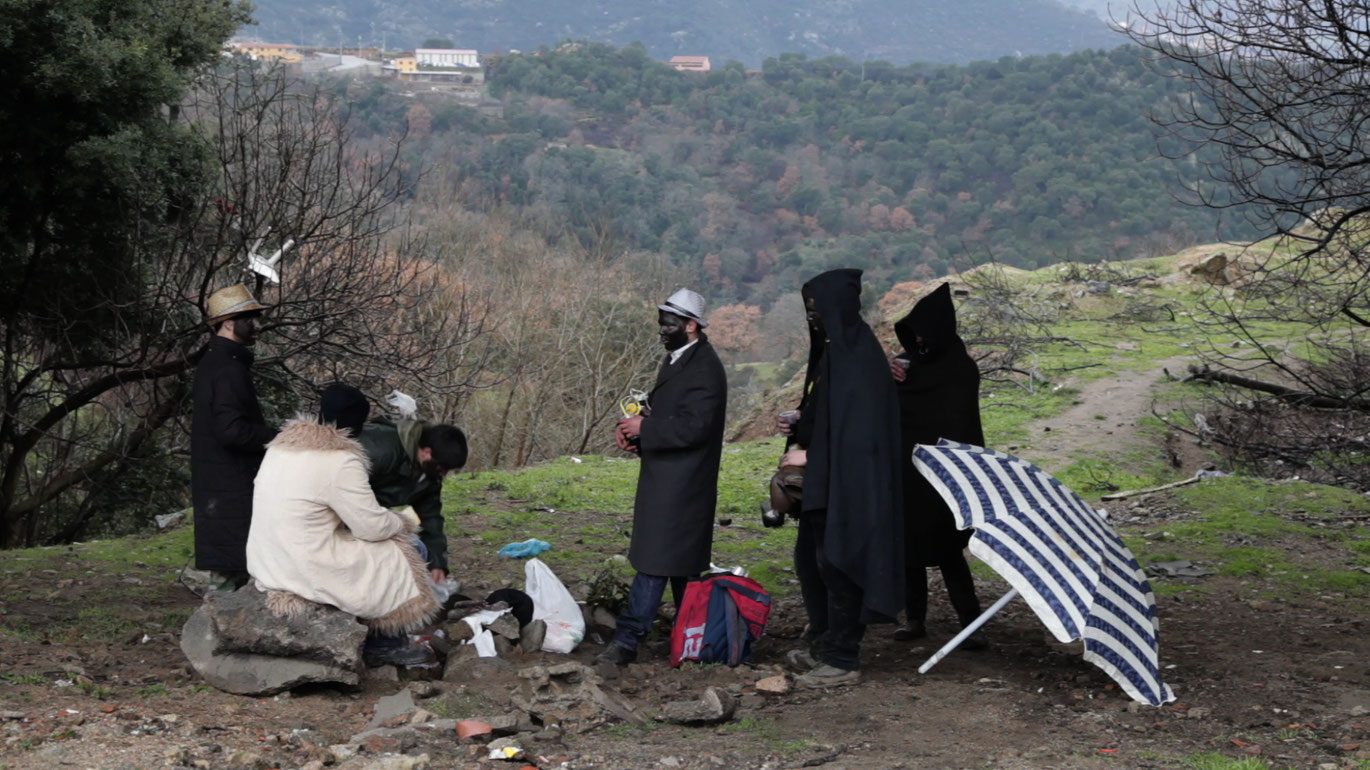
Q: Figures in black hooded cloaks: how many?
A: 2